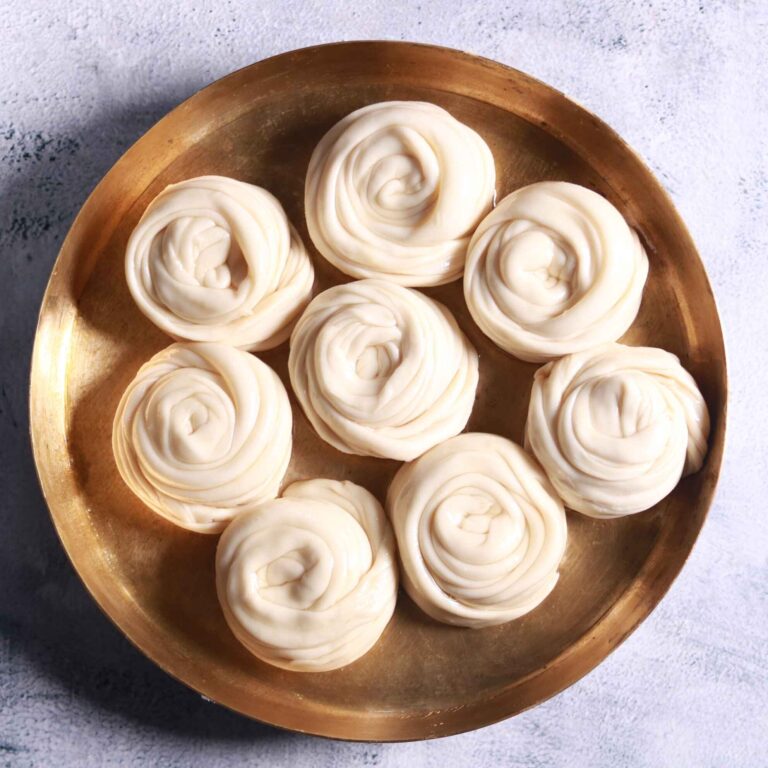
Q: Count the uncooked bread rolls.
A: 8